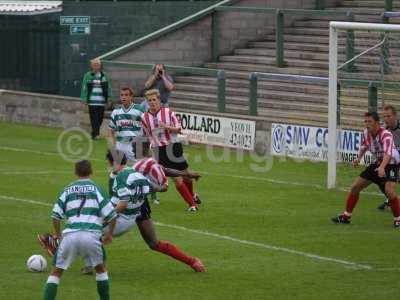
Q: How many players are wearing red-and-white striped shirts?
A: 3